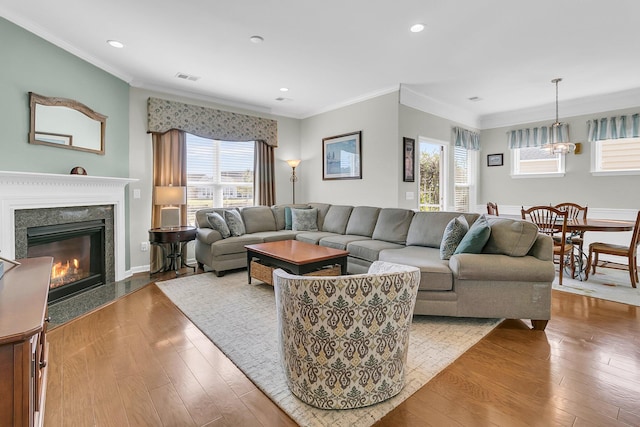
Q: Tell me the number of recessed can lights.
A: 3